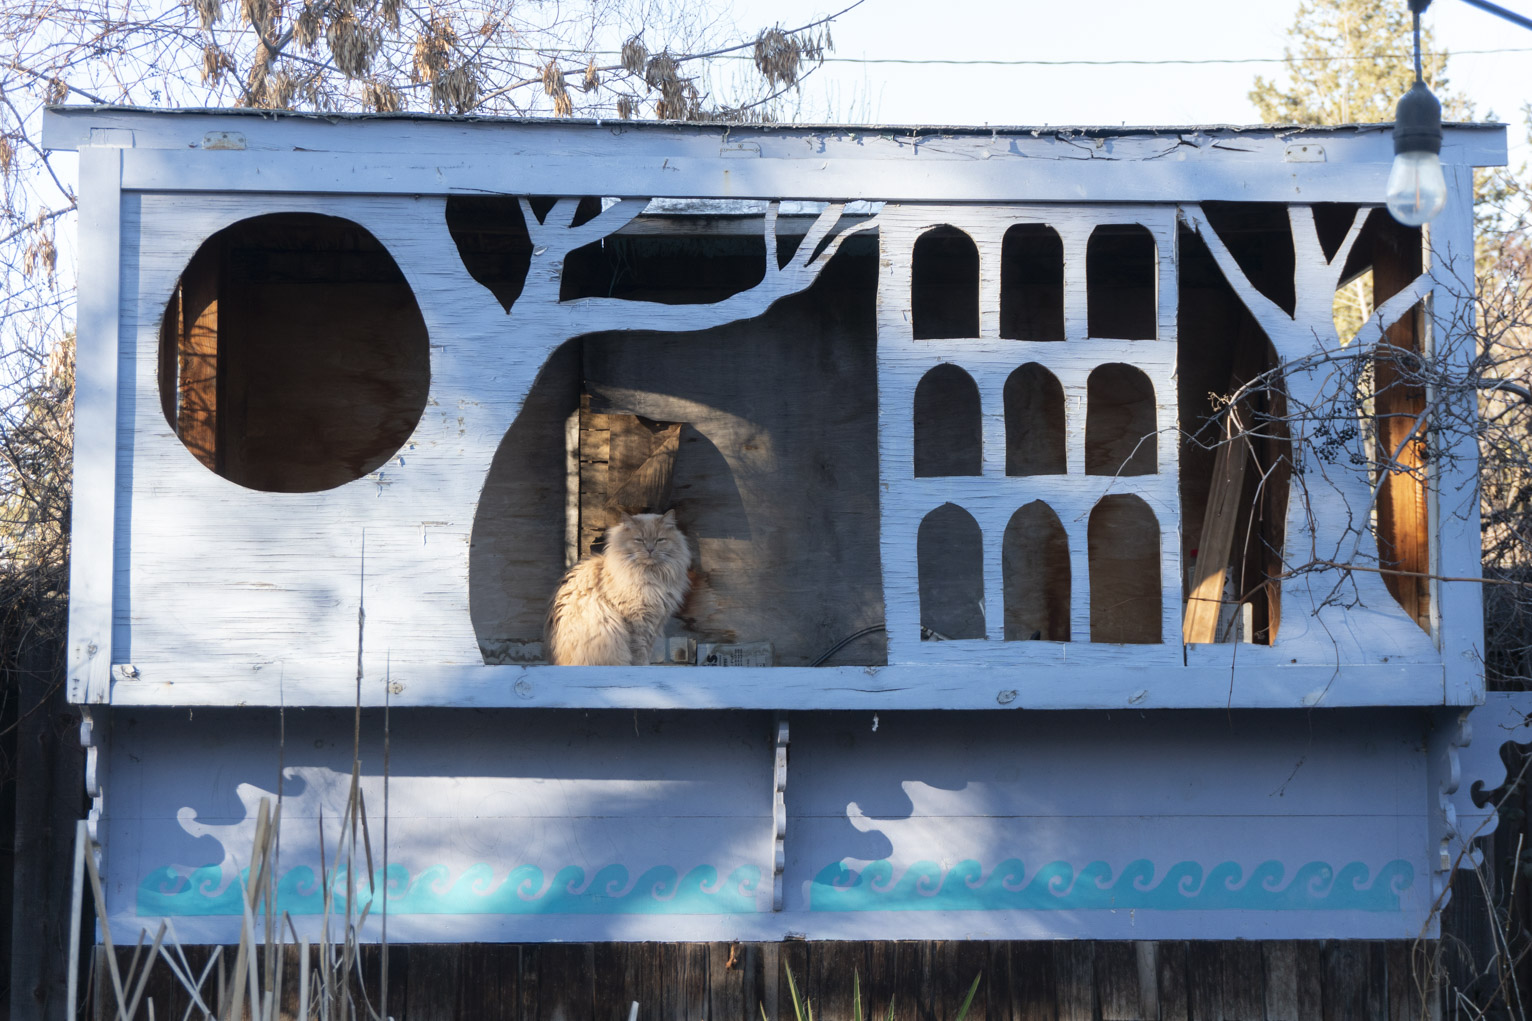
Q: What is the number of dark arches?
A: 9